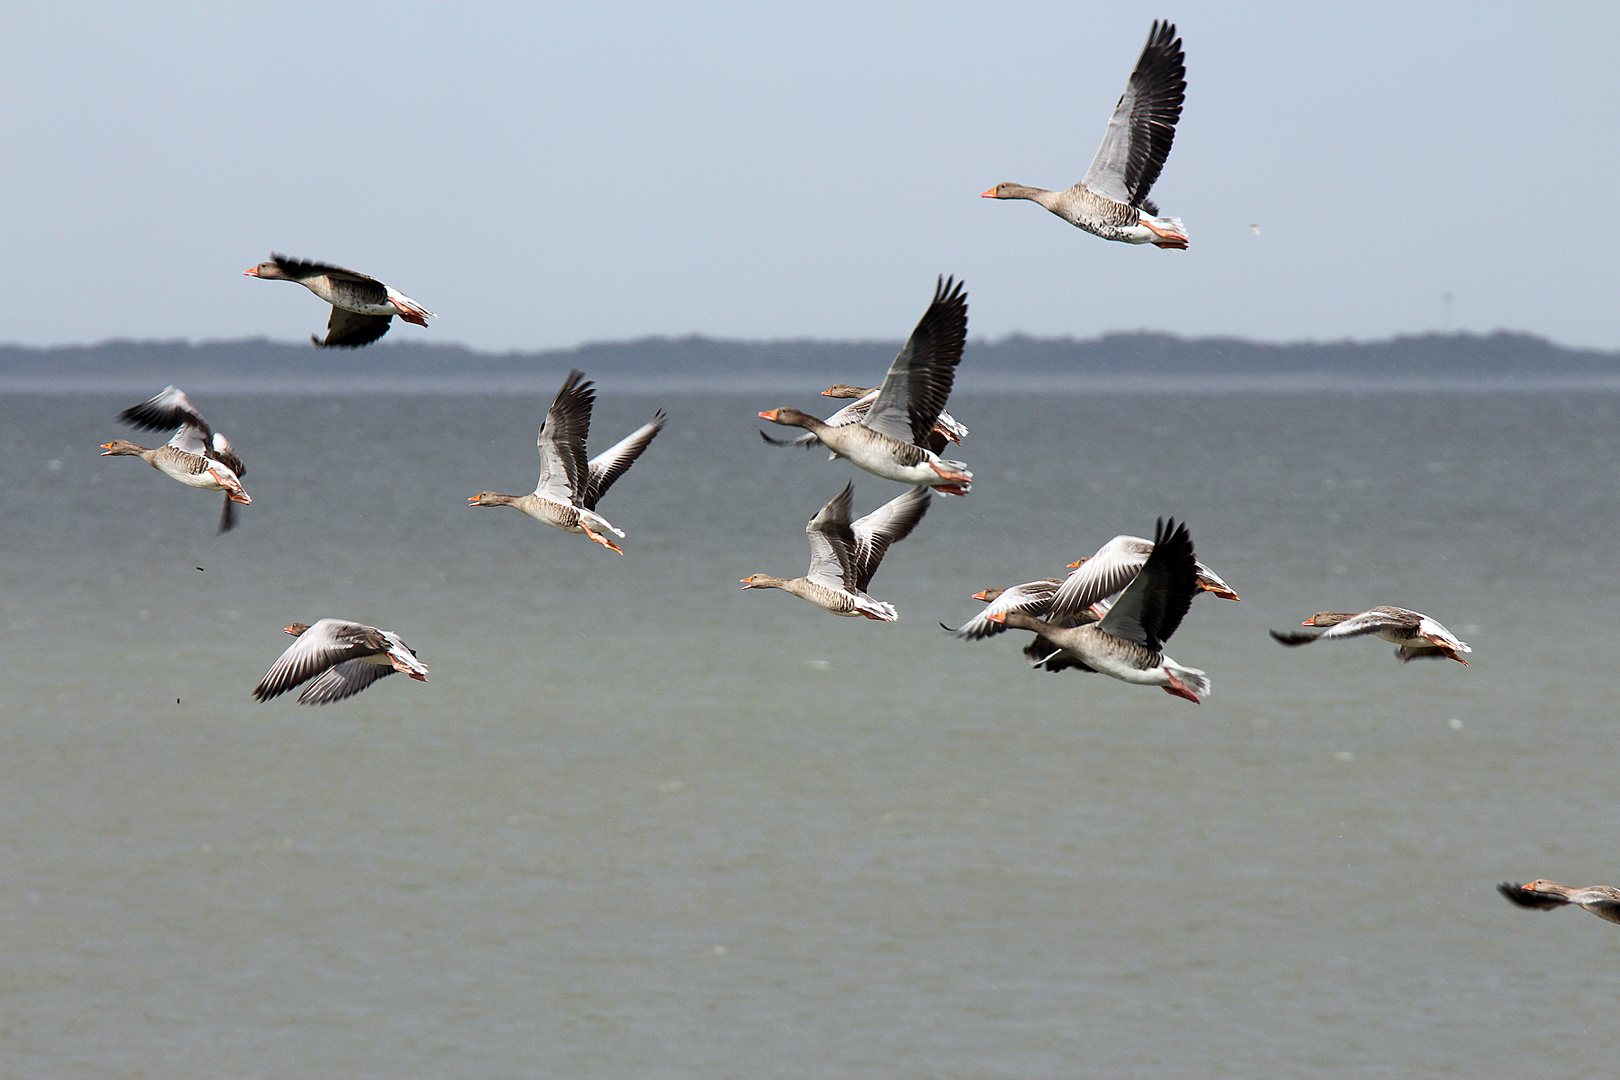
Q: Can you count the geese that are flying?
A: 13